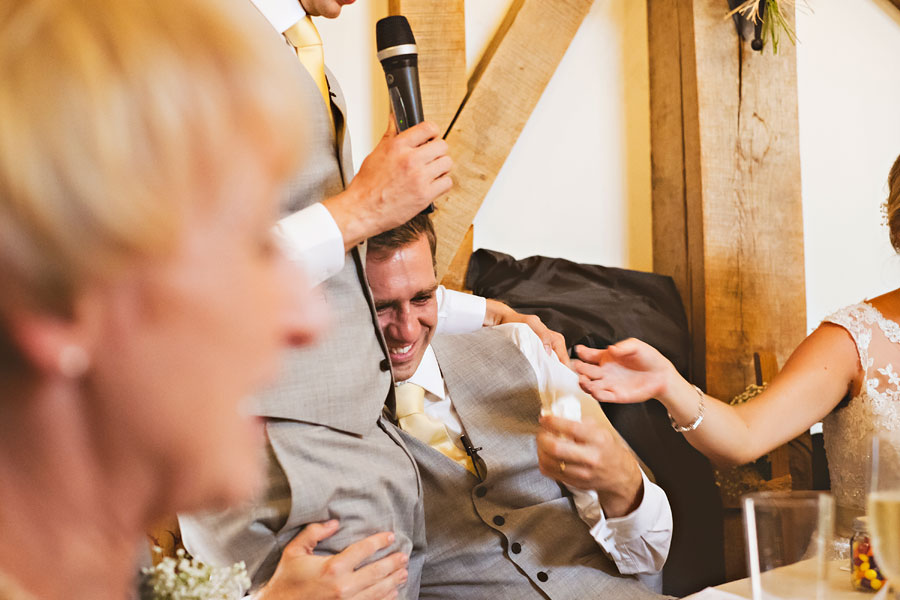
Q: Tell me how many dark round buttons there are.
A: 5